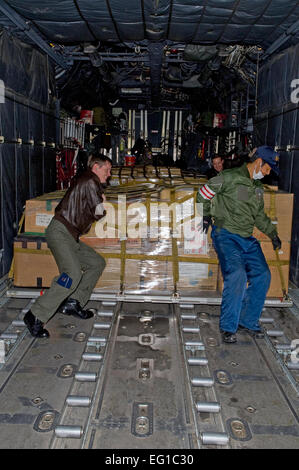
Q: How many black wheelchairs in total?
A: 0